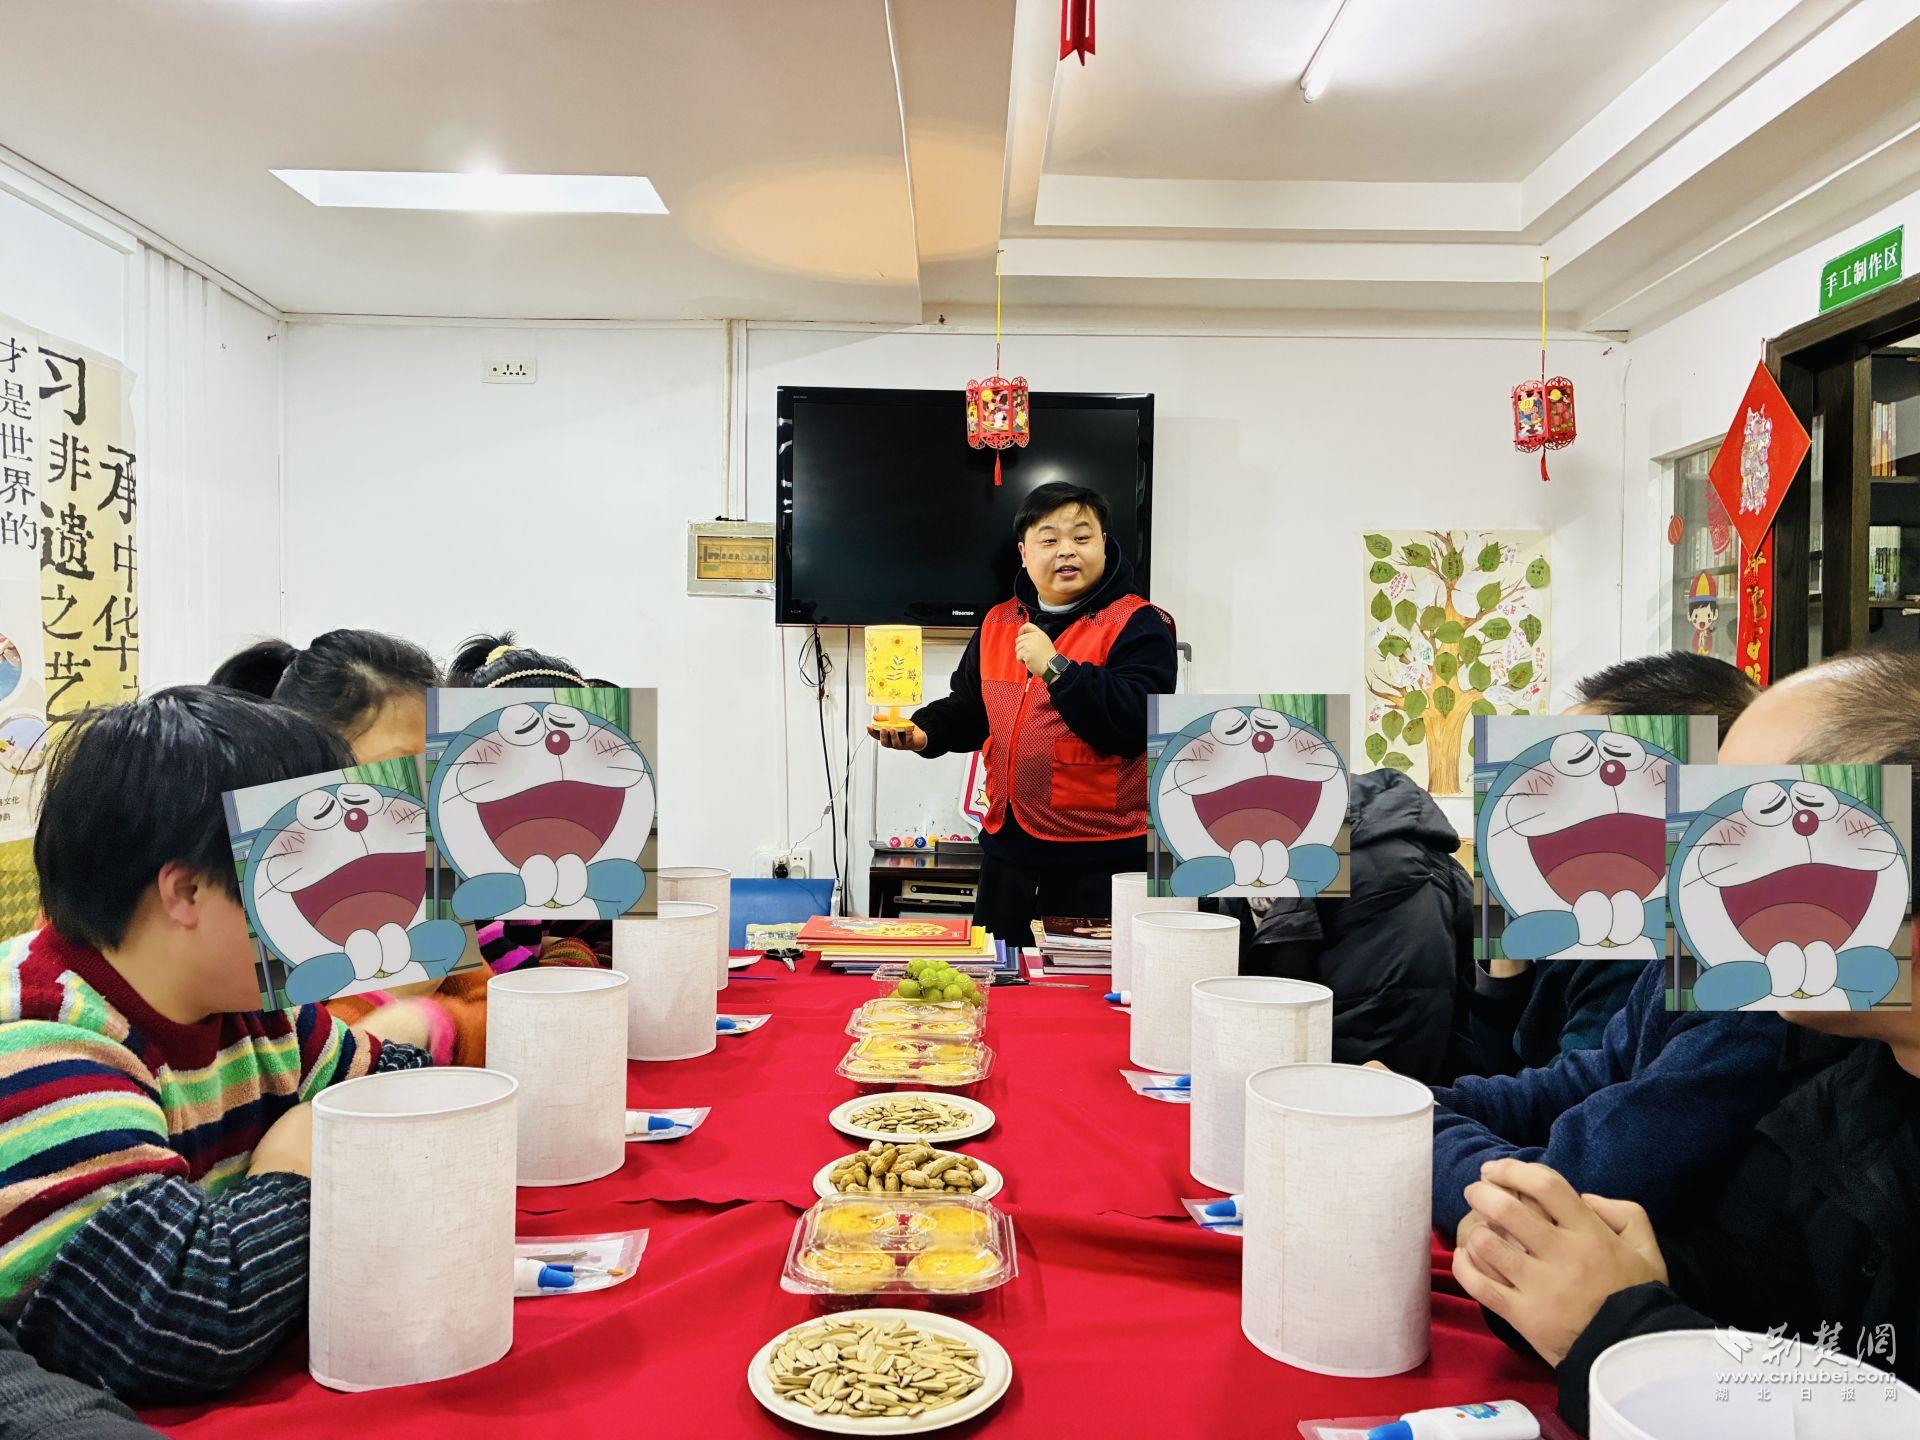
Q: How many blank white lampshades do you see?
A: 9